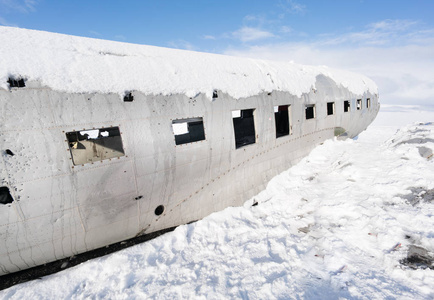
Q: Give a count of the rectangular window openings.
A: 9